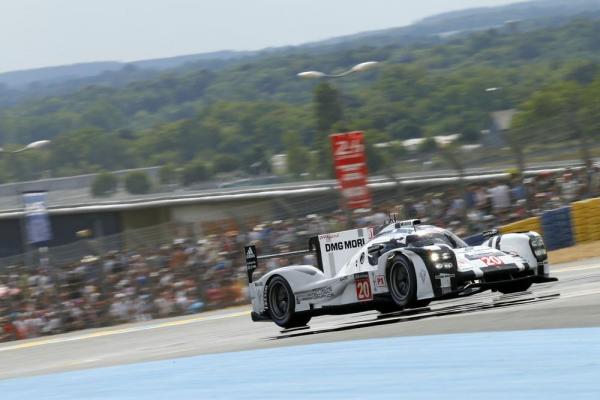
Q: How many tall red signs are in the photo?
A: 1